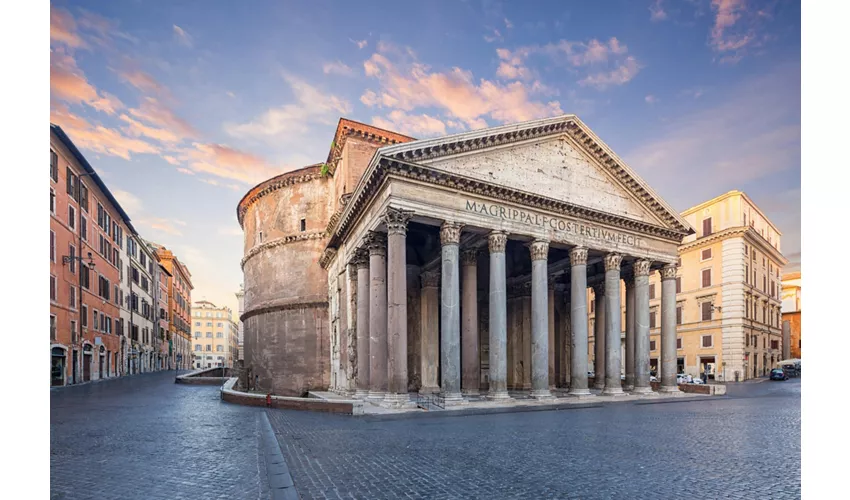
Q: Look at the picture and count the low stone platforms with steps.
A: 1